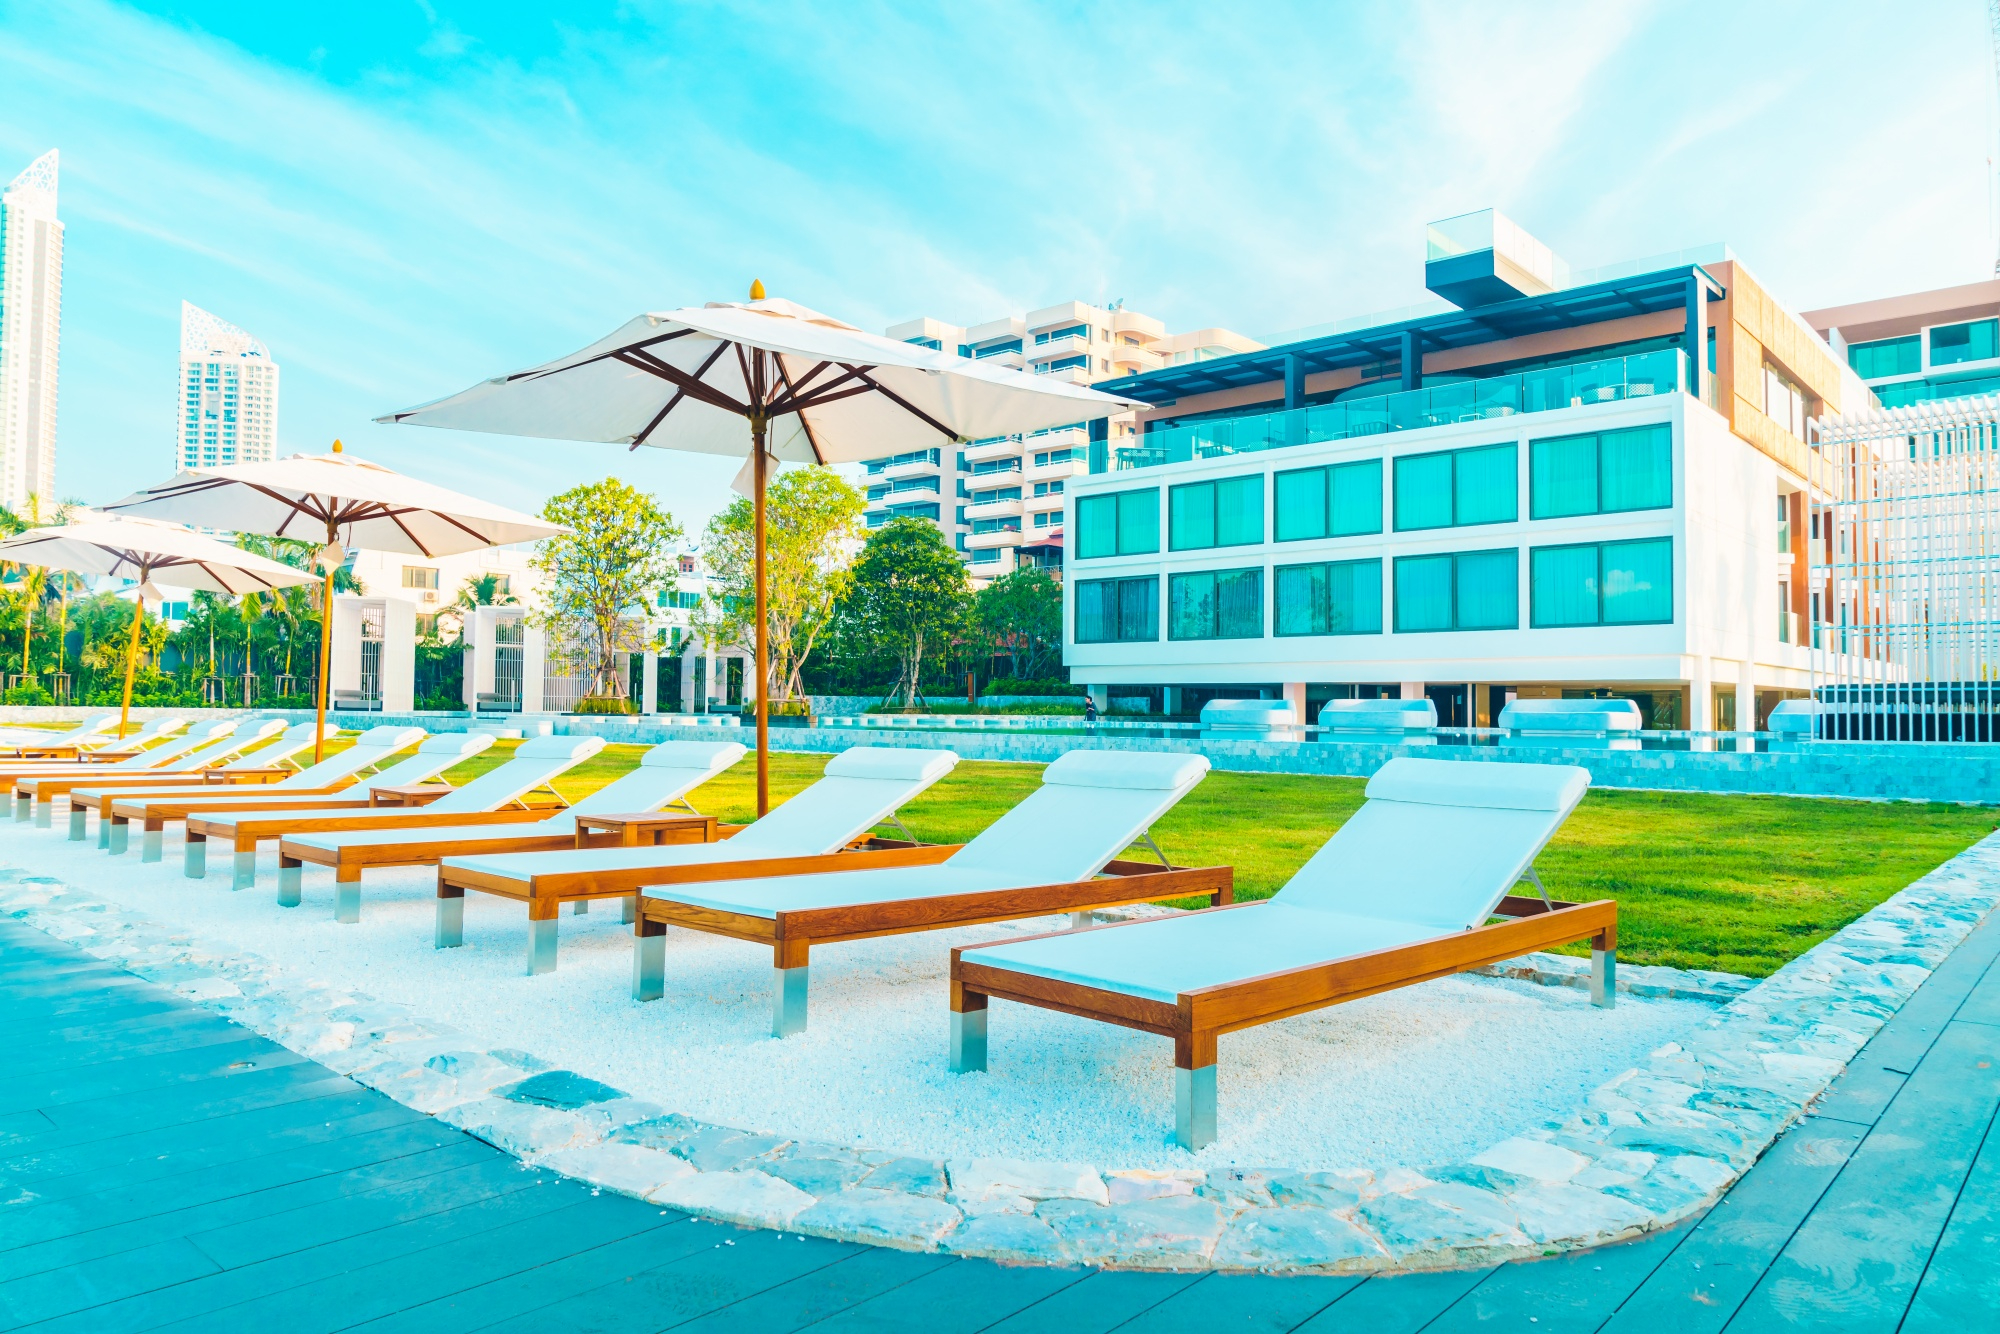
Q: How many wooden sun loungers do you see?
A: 12